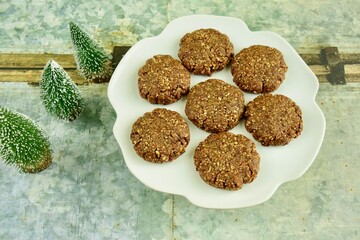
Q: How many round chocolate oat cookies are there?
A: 7